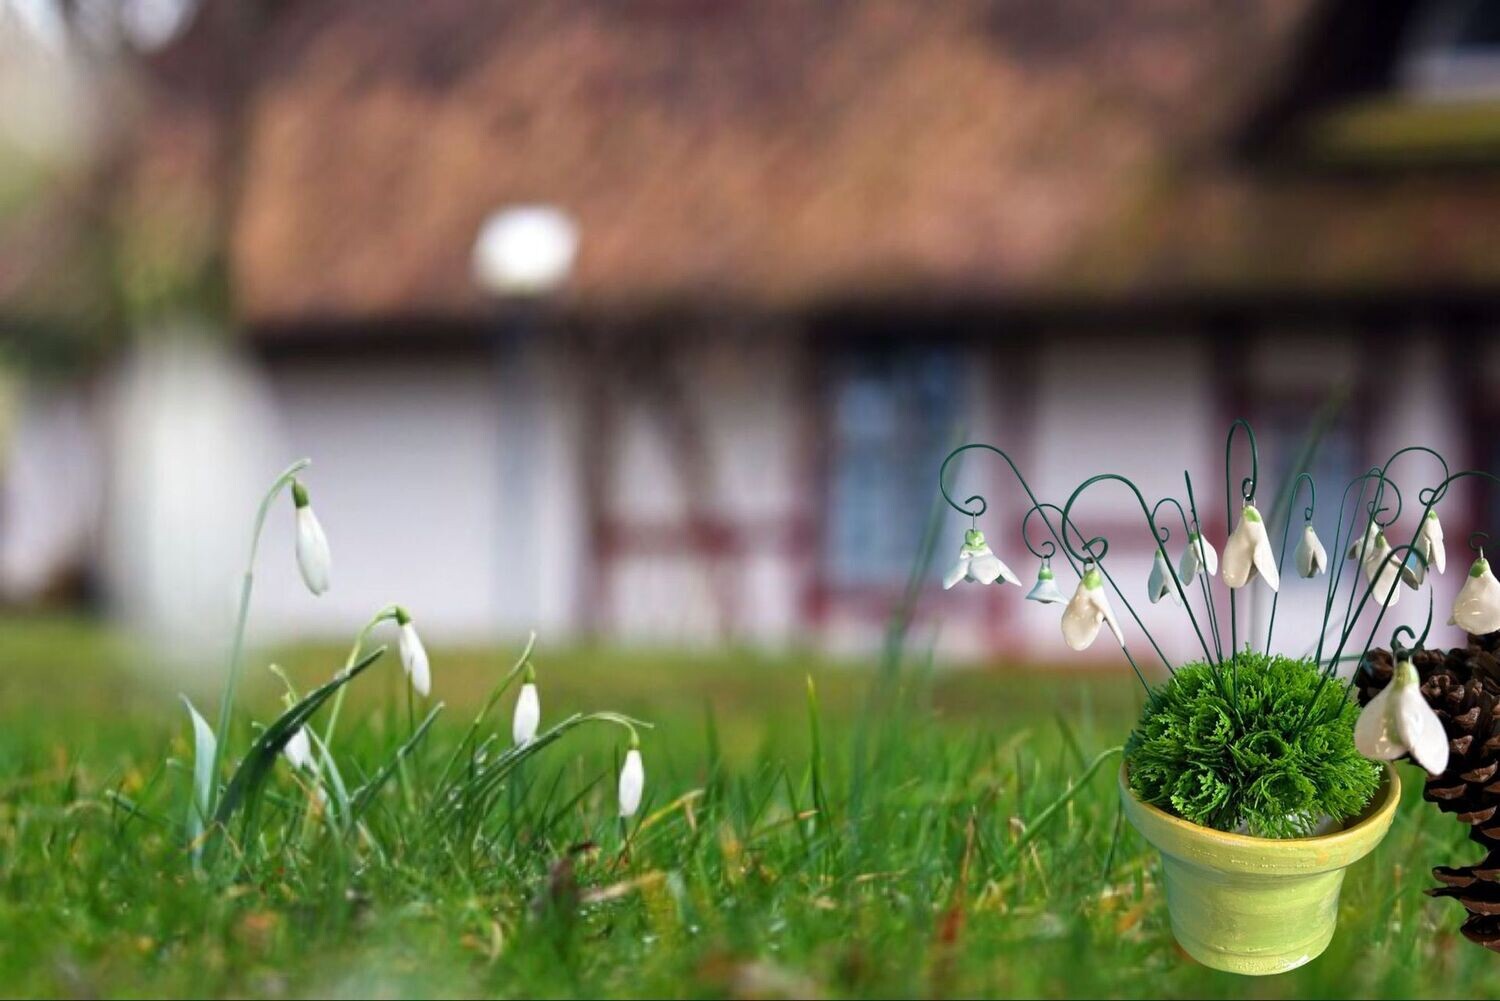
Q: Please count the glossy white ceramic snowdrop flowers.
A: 12